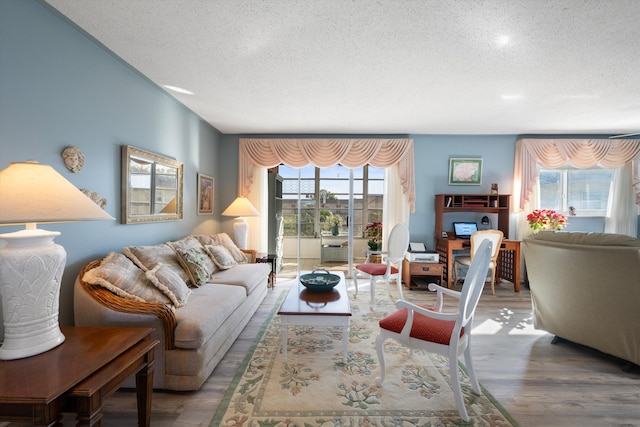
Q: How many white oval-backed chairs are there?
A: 2